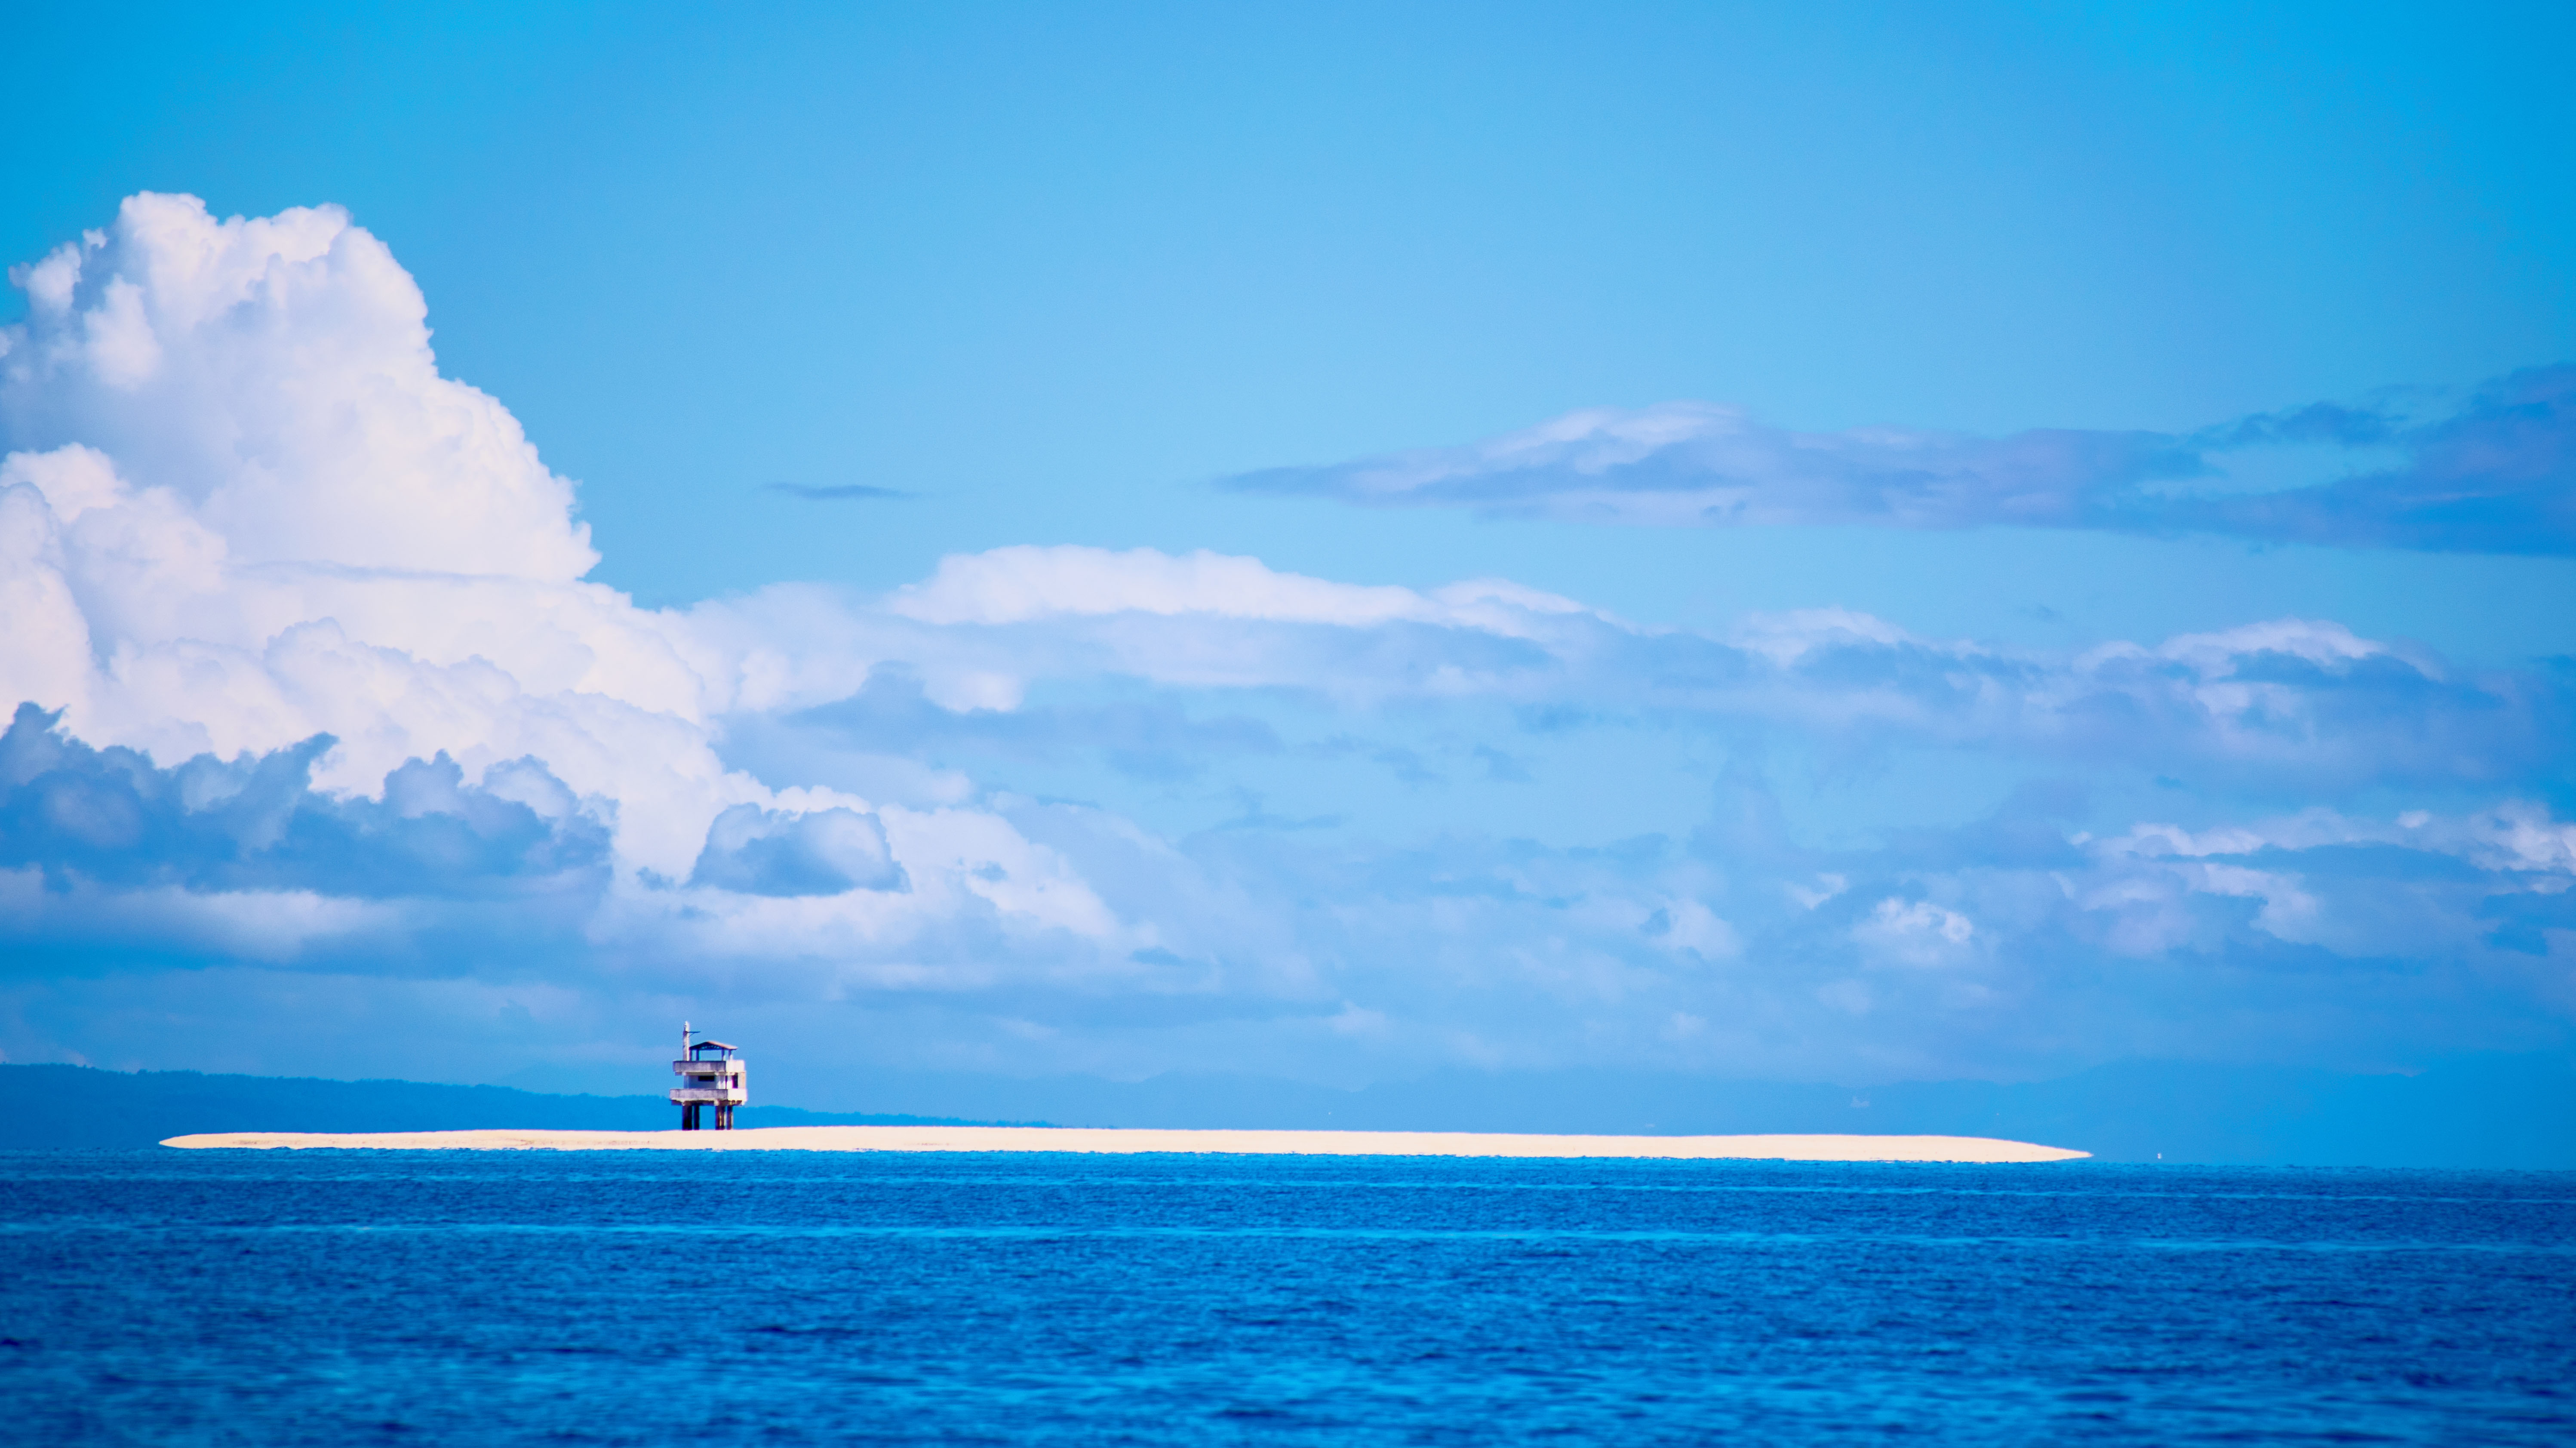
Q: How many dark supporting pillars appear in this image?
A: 4